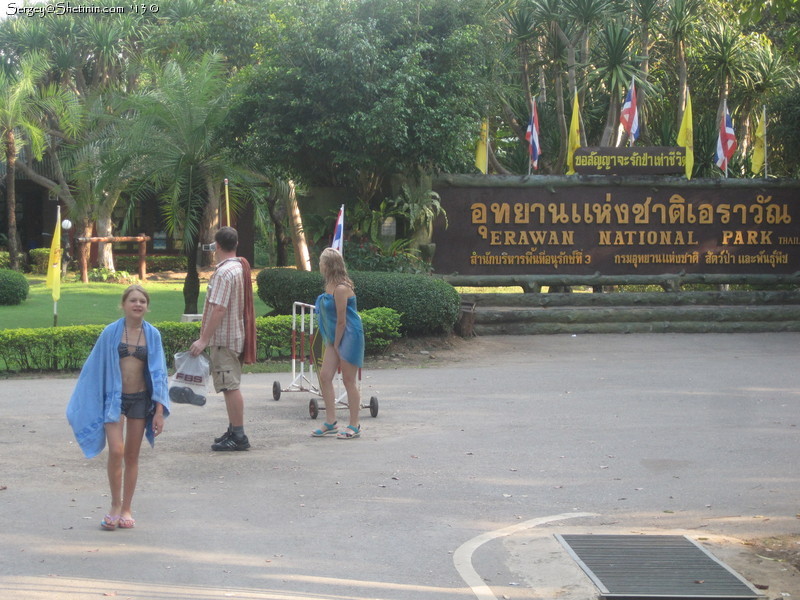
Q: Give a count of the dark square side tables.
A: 0